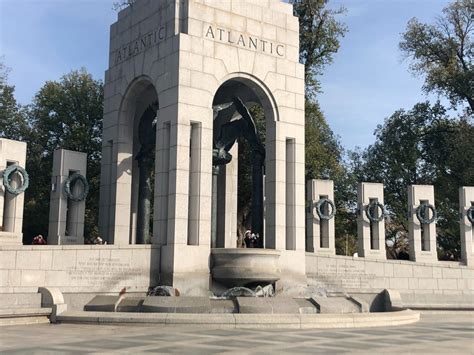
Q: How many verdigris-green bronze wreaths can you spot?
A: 6